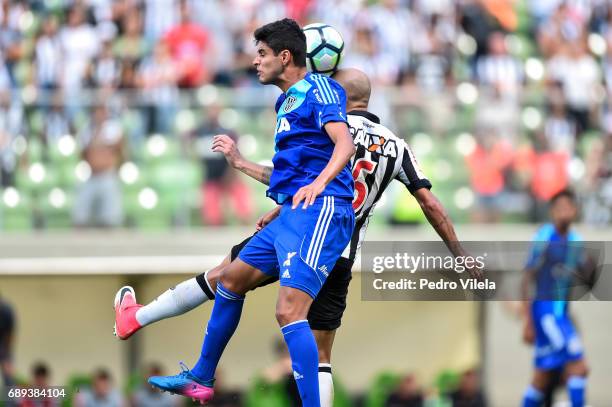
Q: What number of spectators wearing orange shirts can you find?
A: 2